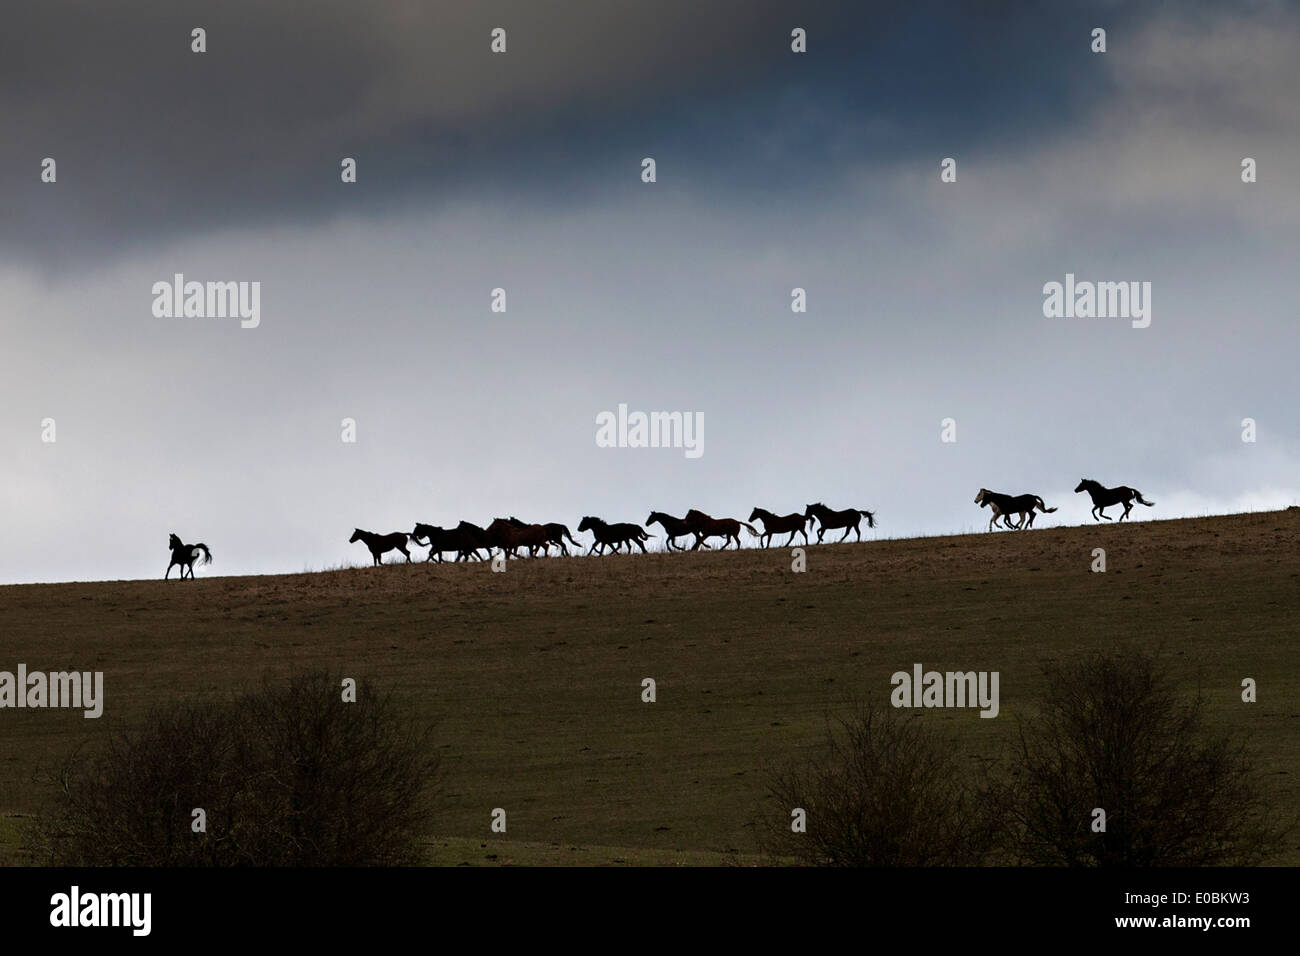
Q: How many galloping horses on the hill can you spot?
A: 14